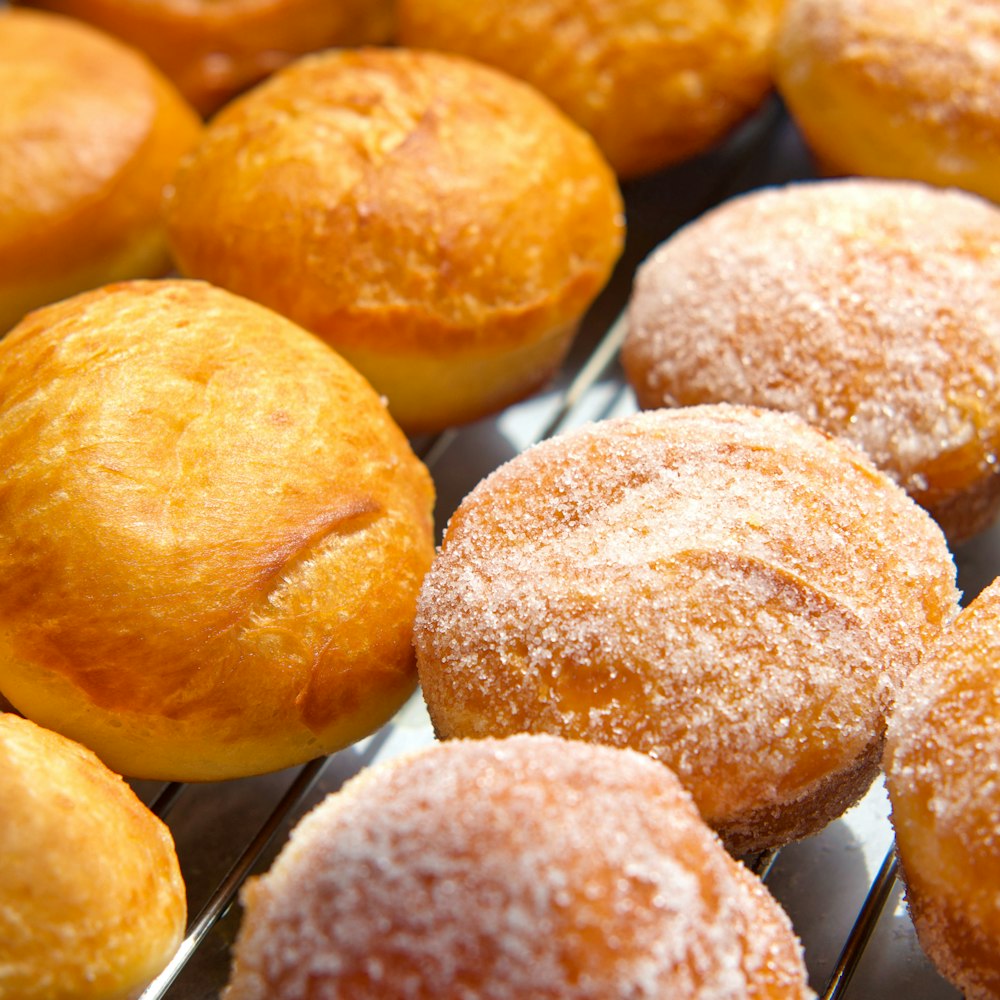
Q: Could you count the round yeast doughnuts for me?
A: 11